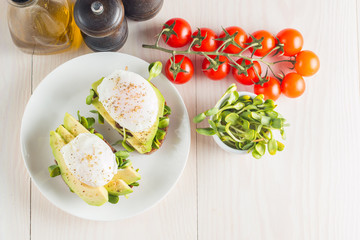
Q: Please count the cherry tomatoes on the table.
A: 11